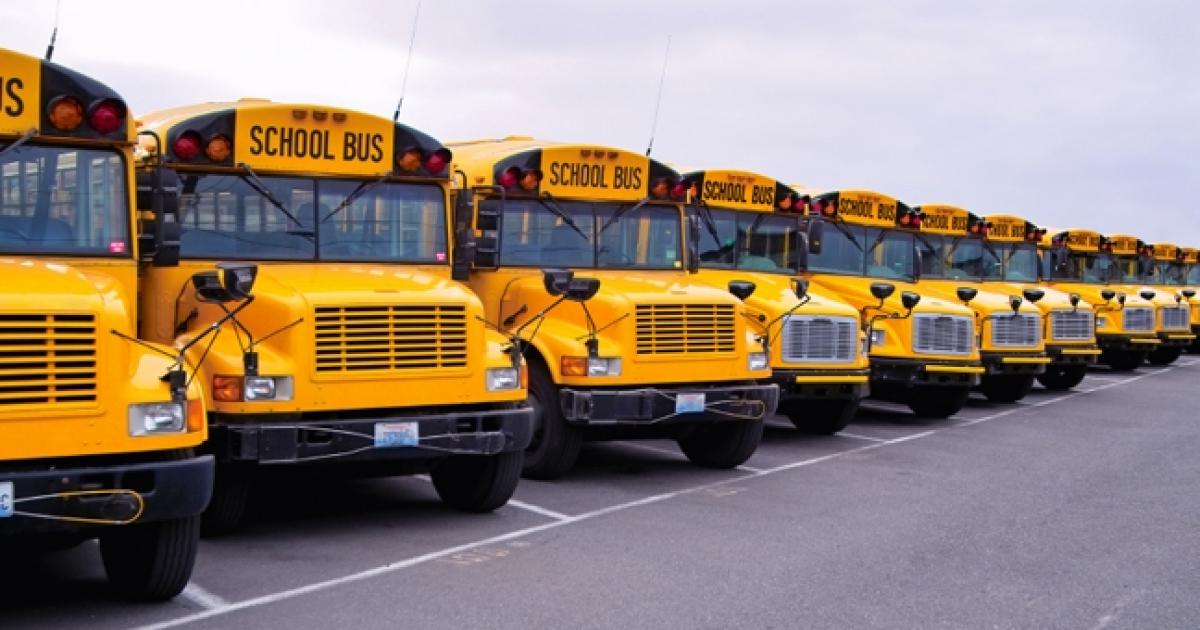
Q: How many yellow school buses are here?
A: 11